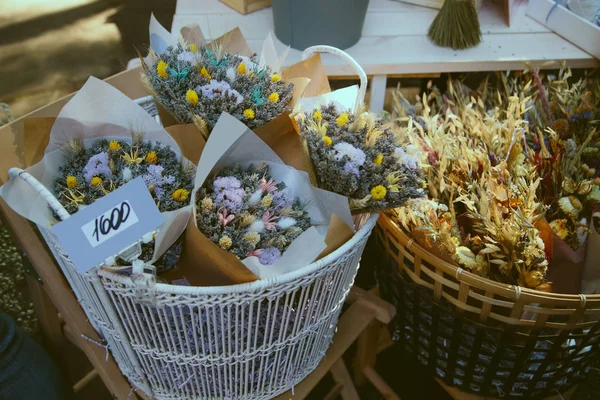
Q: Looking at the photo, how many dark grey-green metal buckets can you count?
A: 1